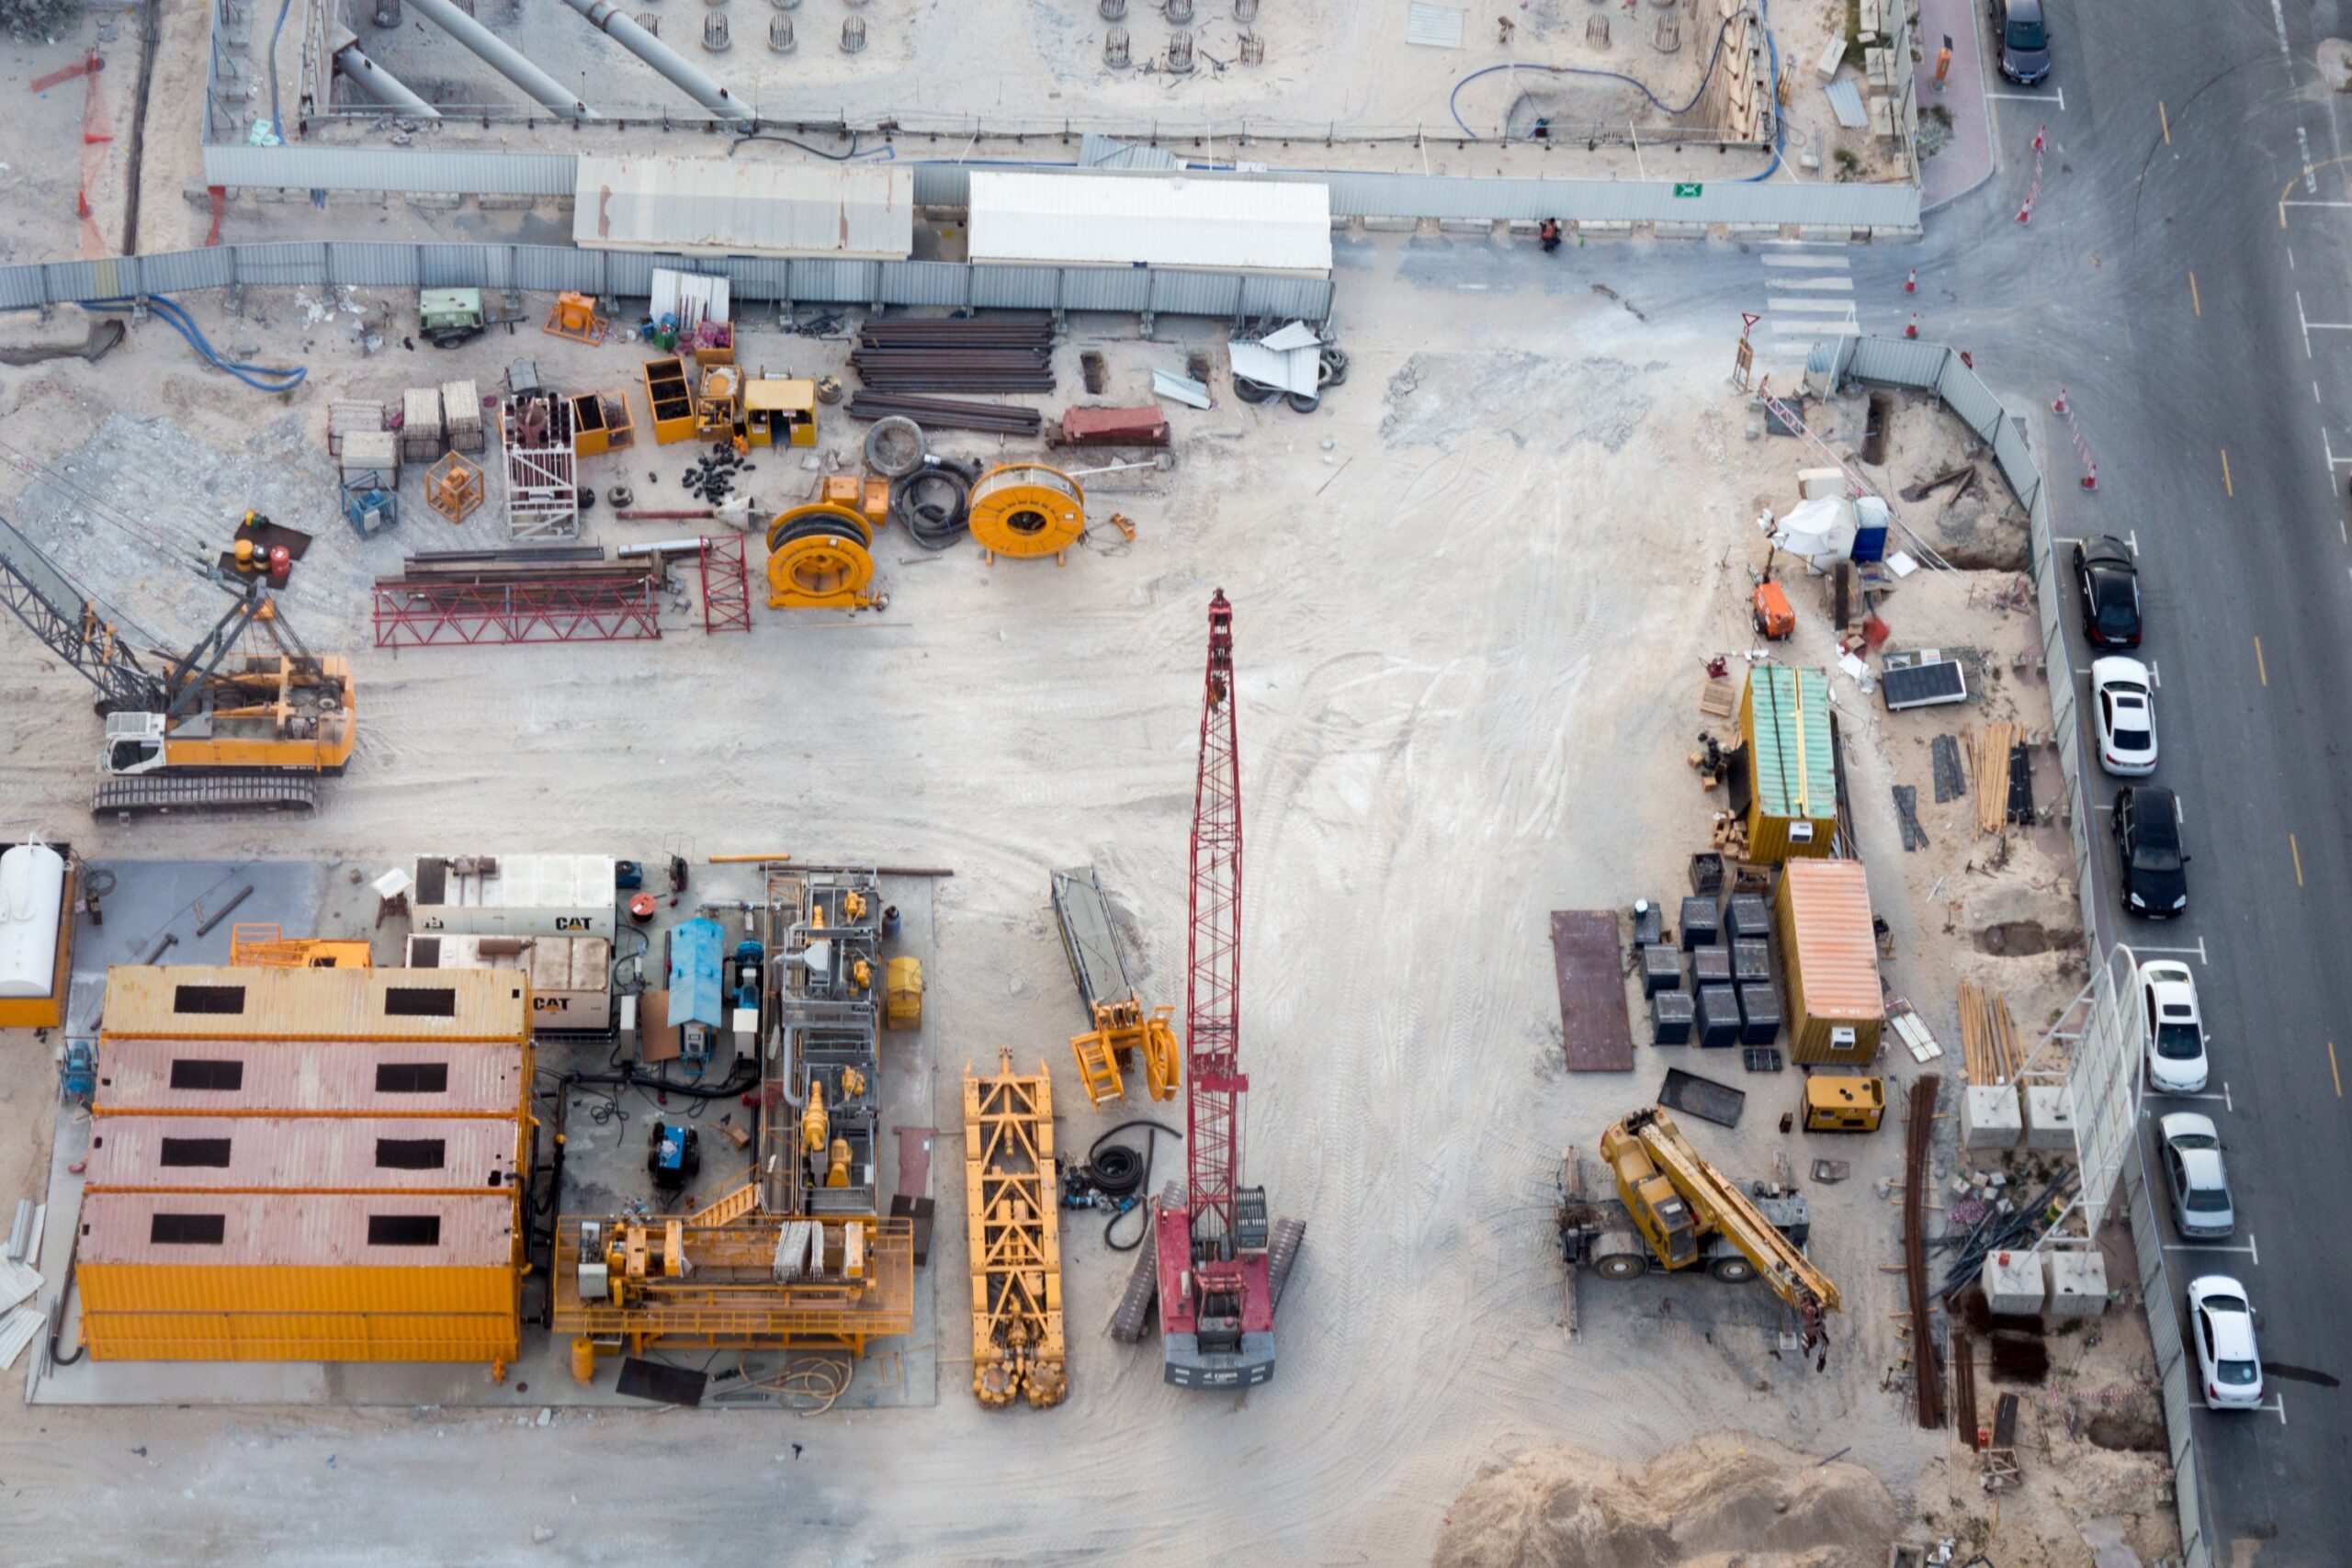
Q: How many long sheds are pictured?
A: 2